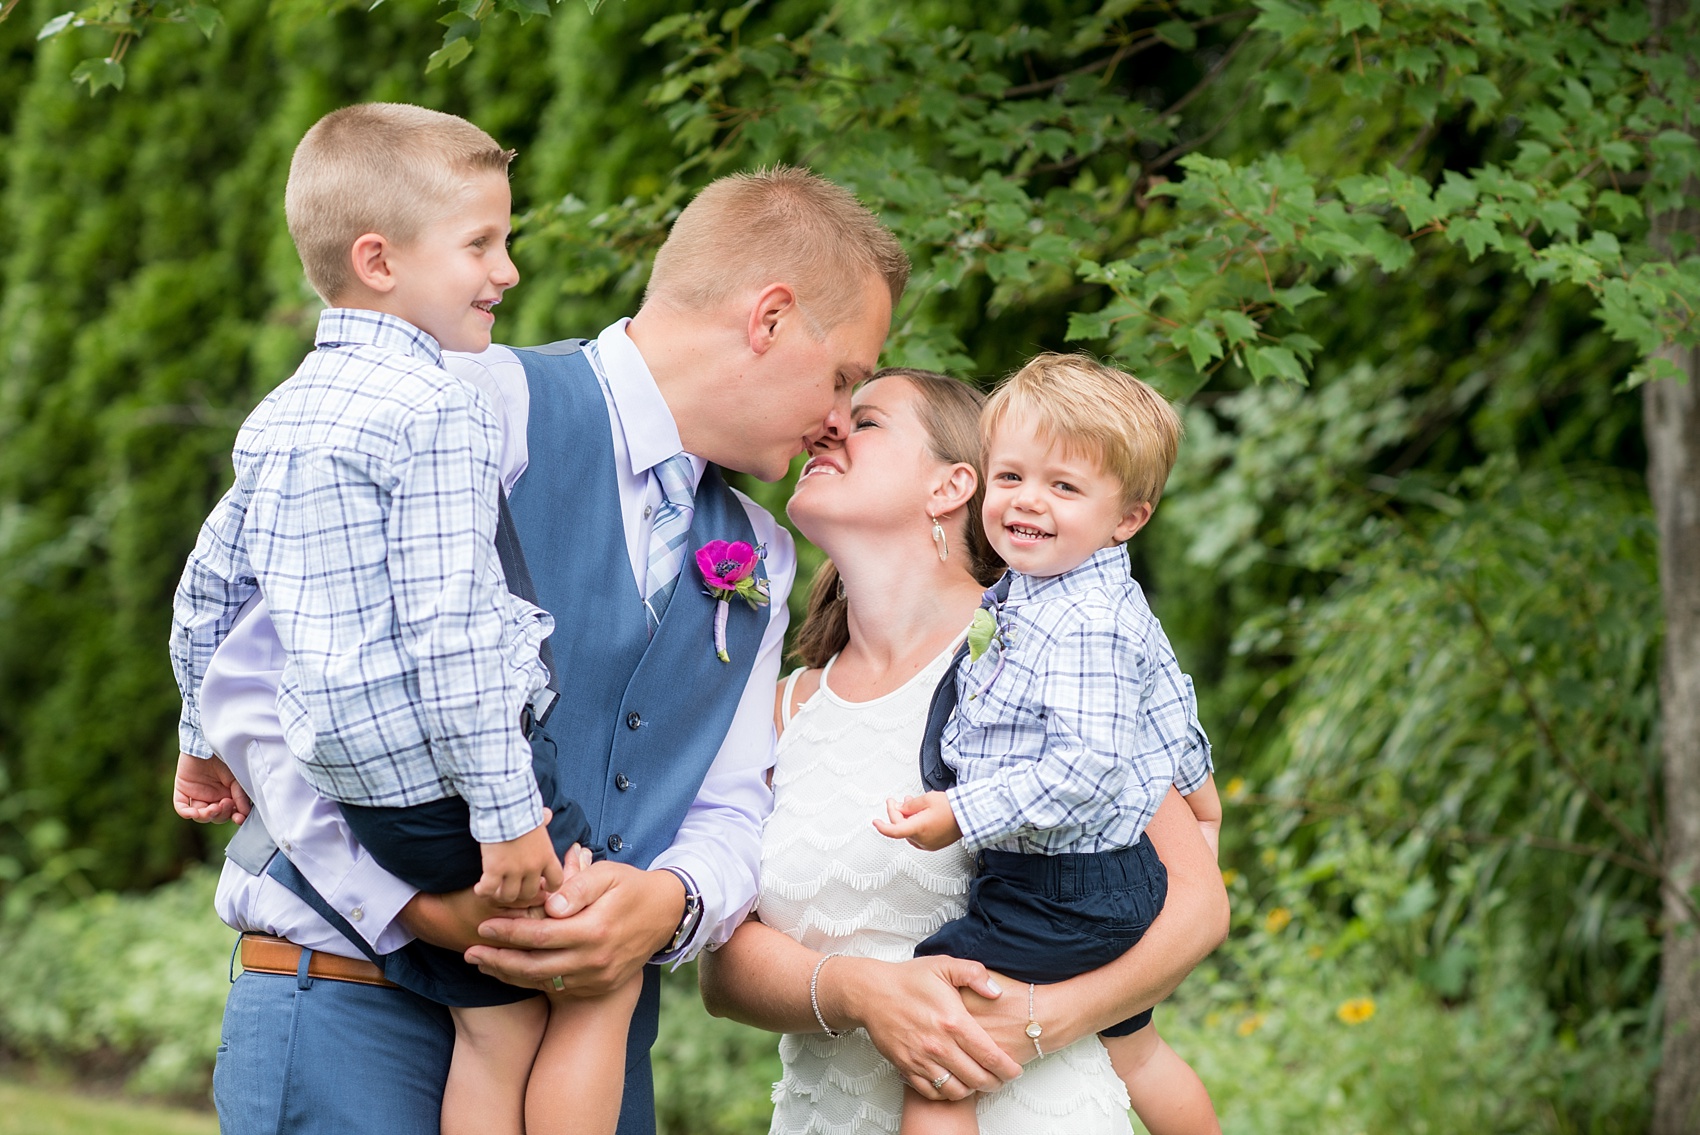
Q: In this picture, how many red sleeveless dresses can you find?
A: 0